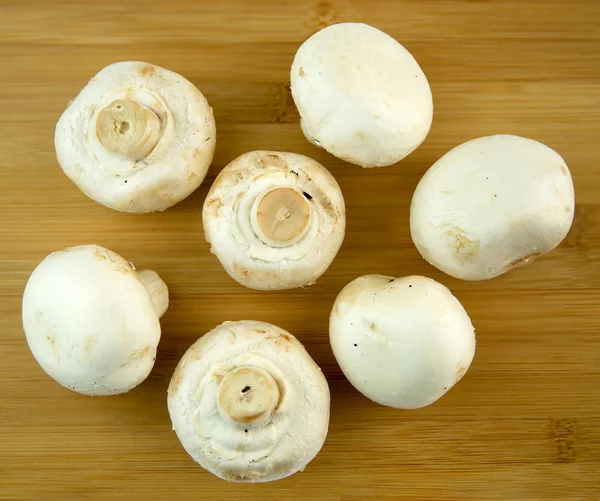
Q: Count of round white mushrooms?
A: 7